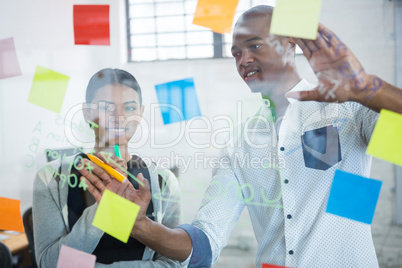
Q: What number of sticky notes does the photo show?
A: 12